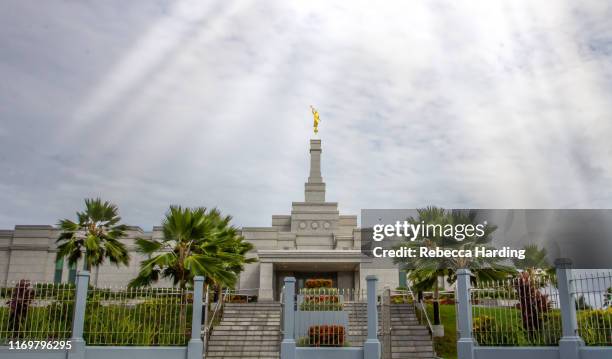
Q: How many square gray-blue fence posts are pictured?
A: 6